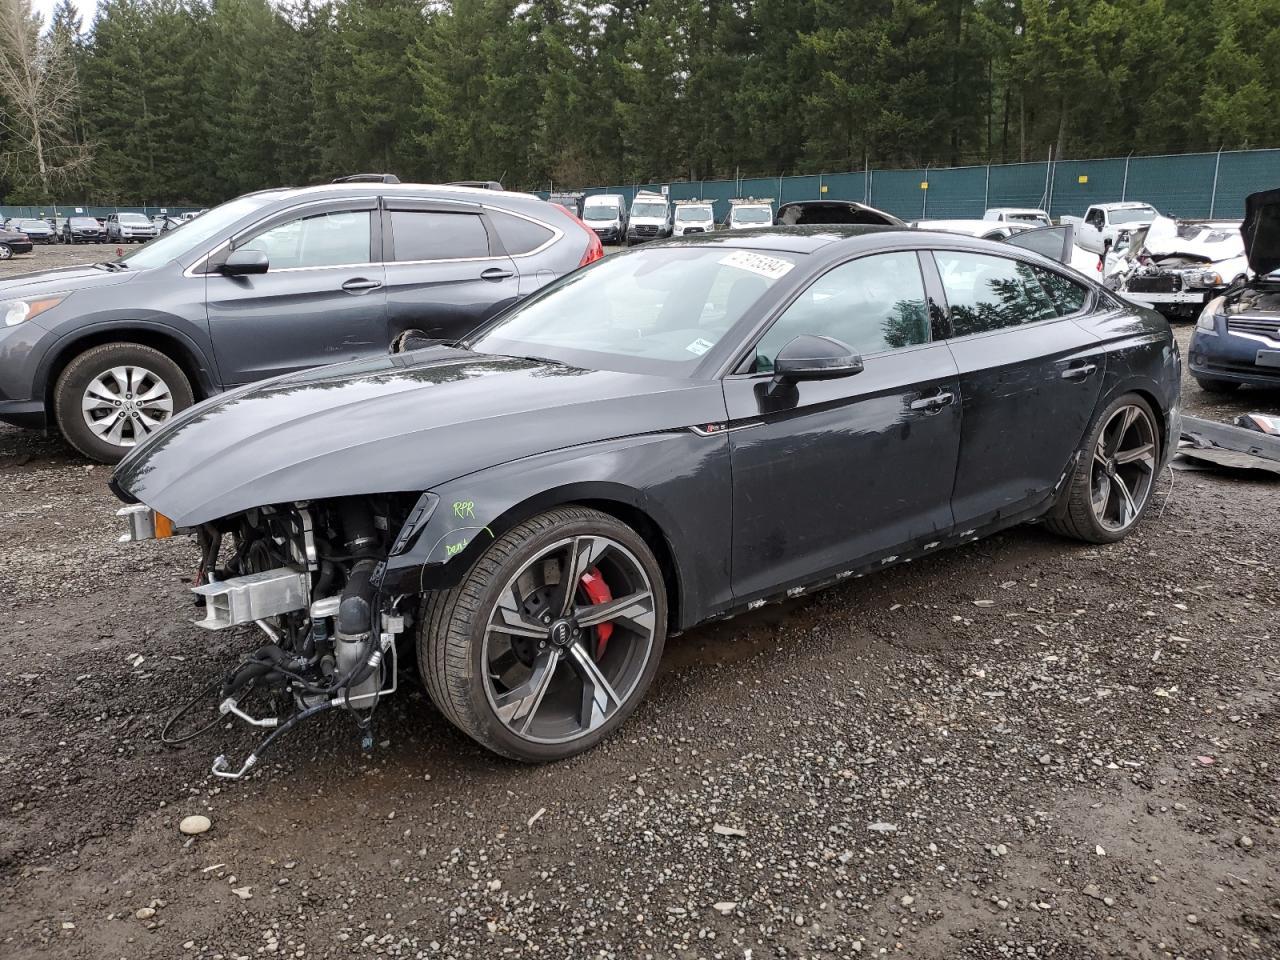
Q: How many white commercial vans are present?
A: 4